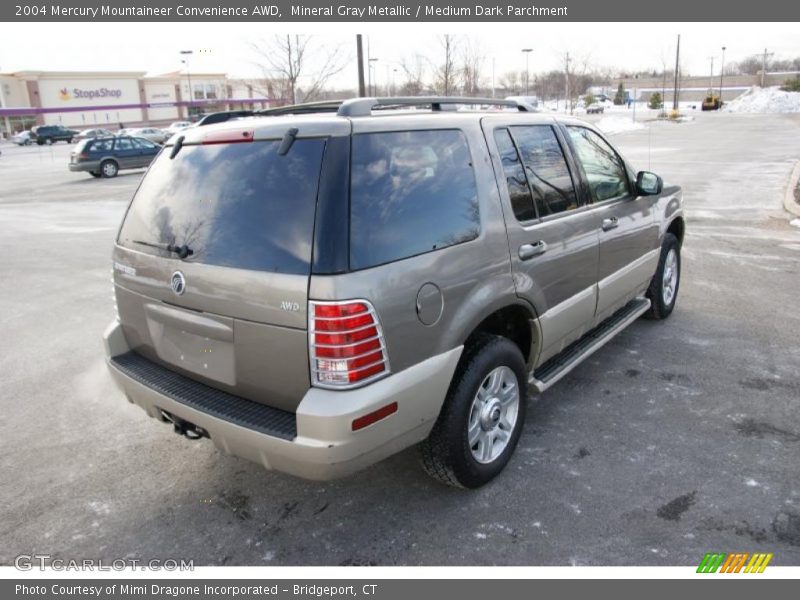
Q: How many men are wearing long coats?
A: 0